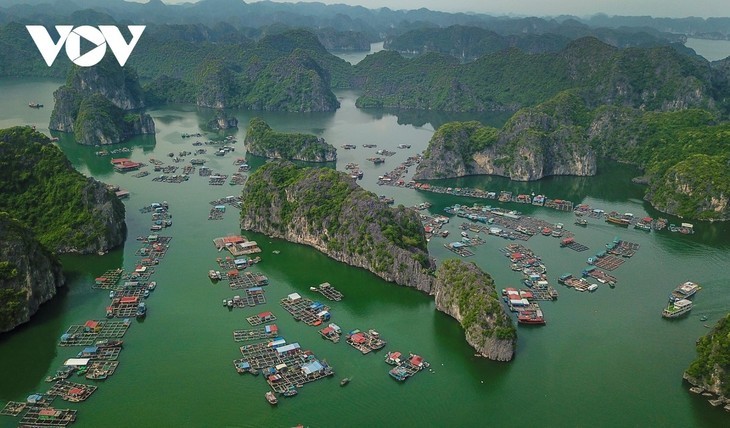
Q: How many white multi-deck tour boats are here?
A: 2